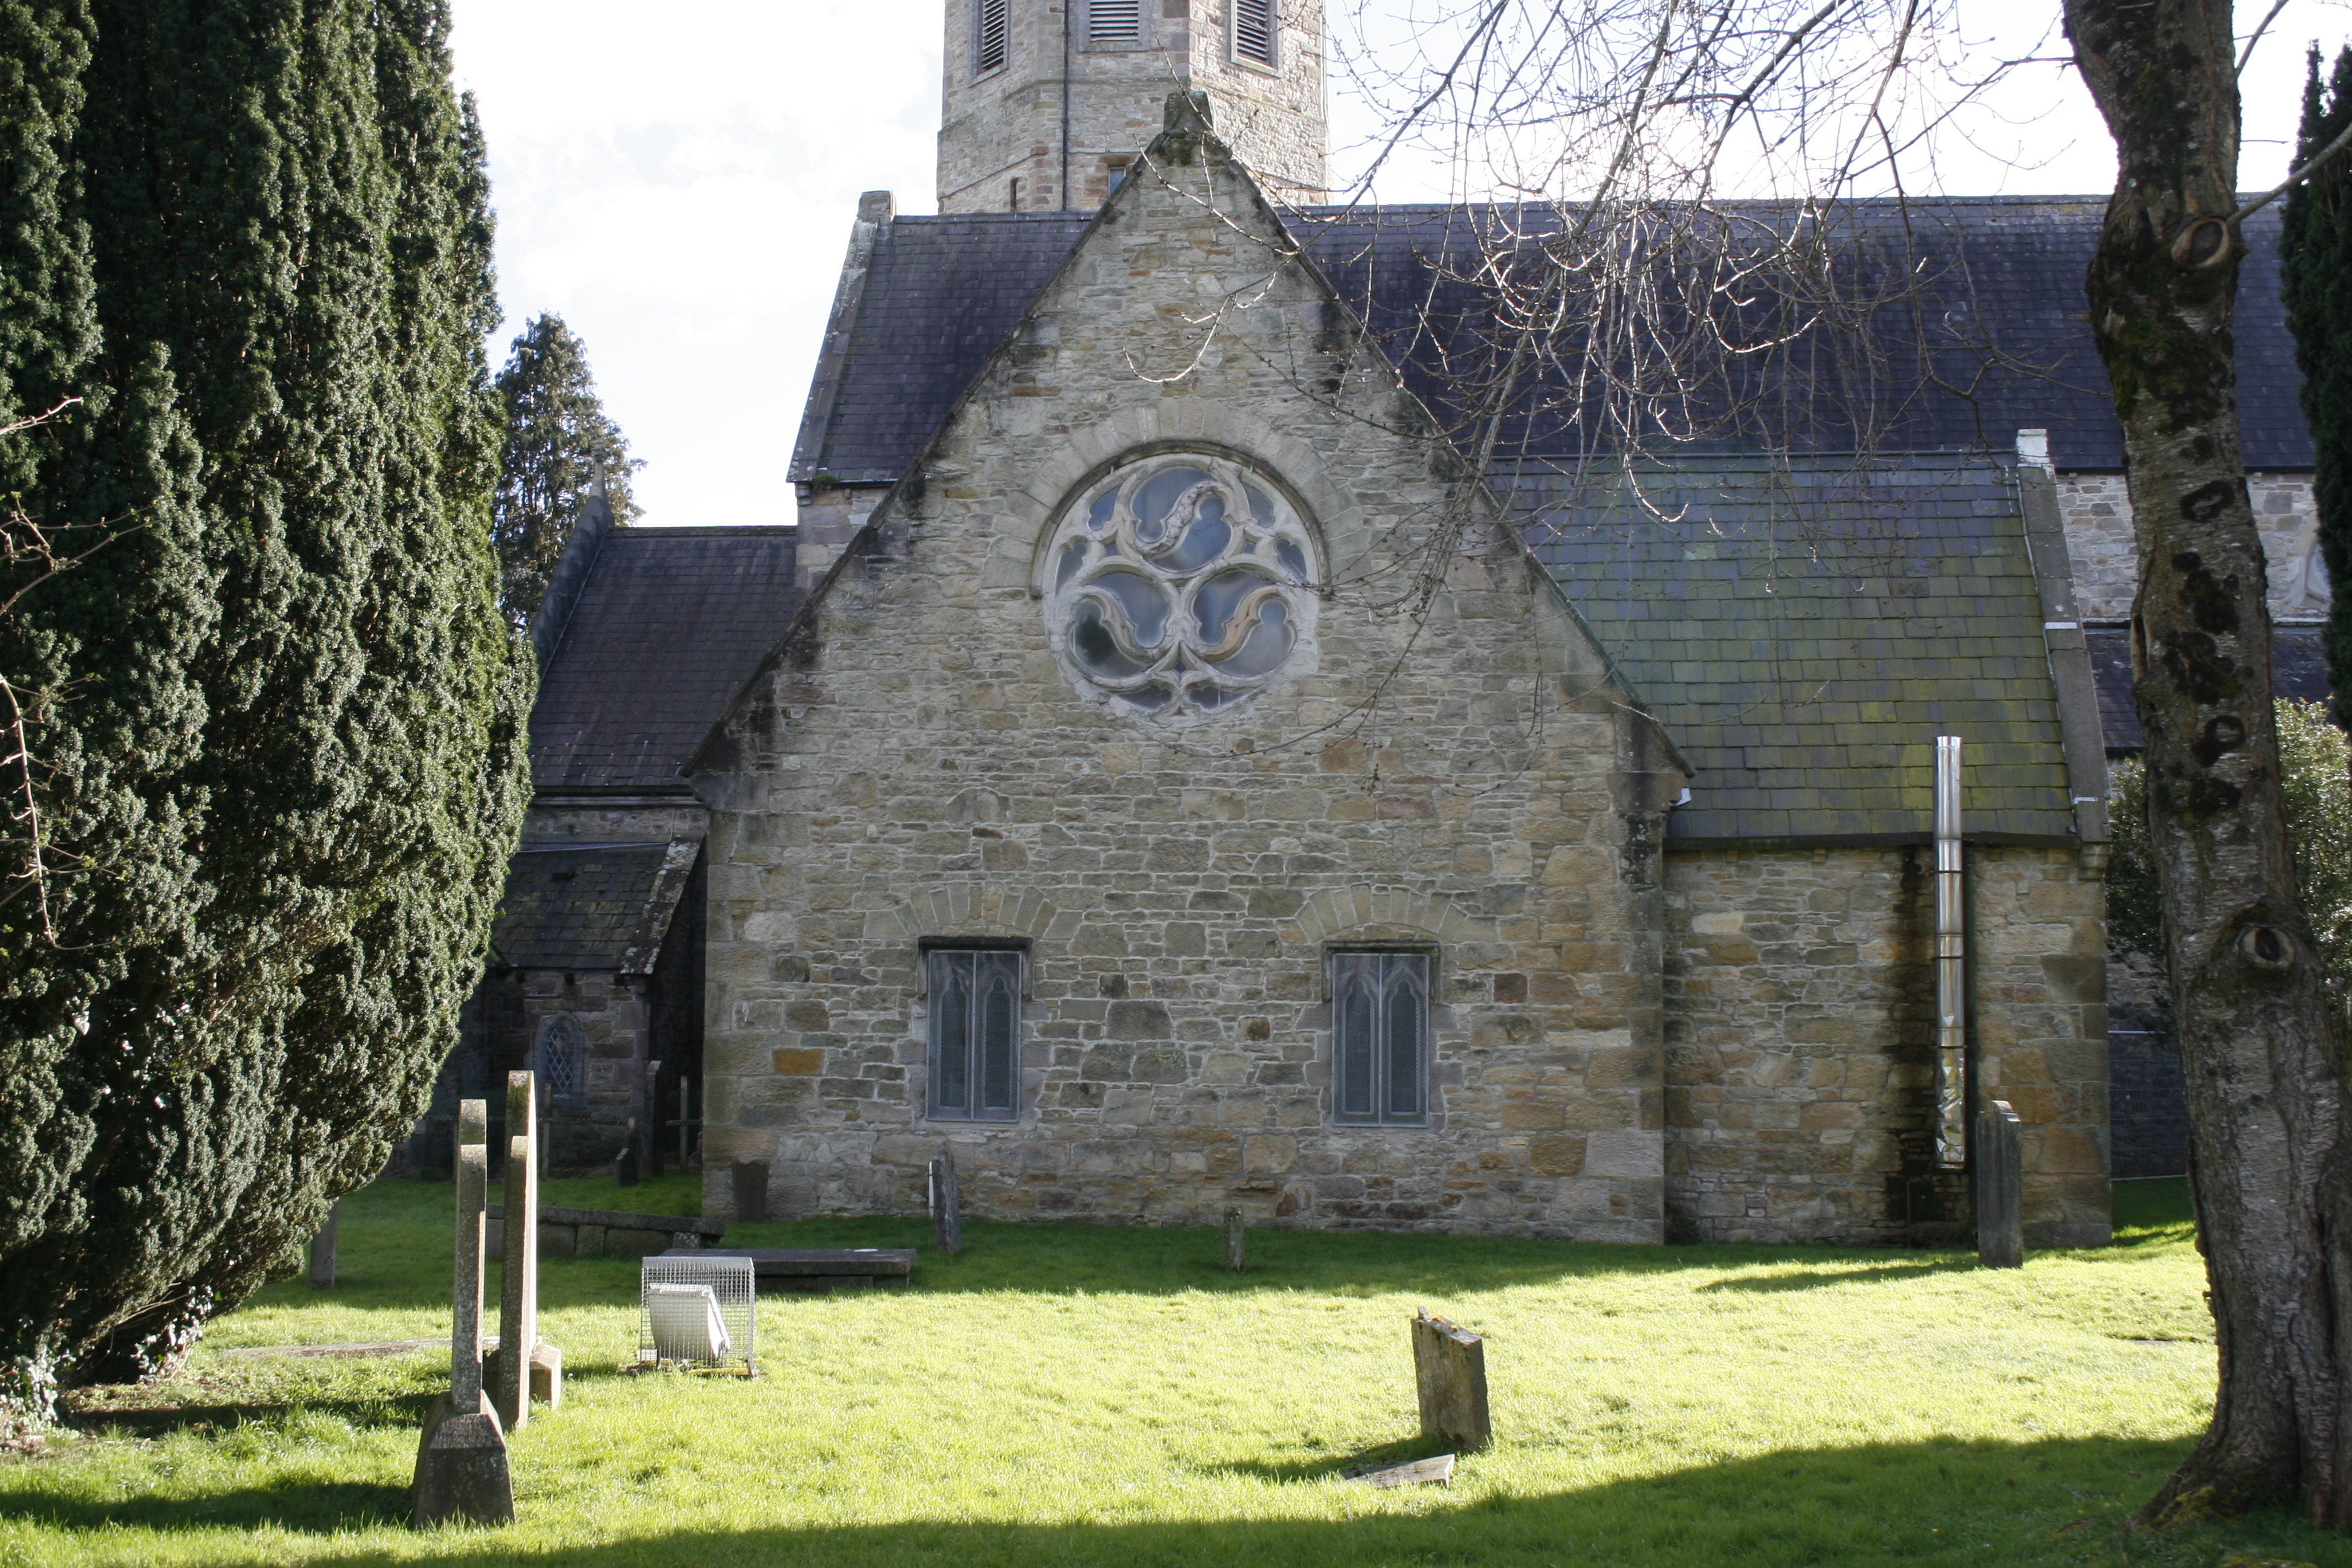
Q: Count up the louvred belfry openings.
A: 3